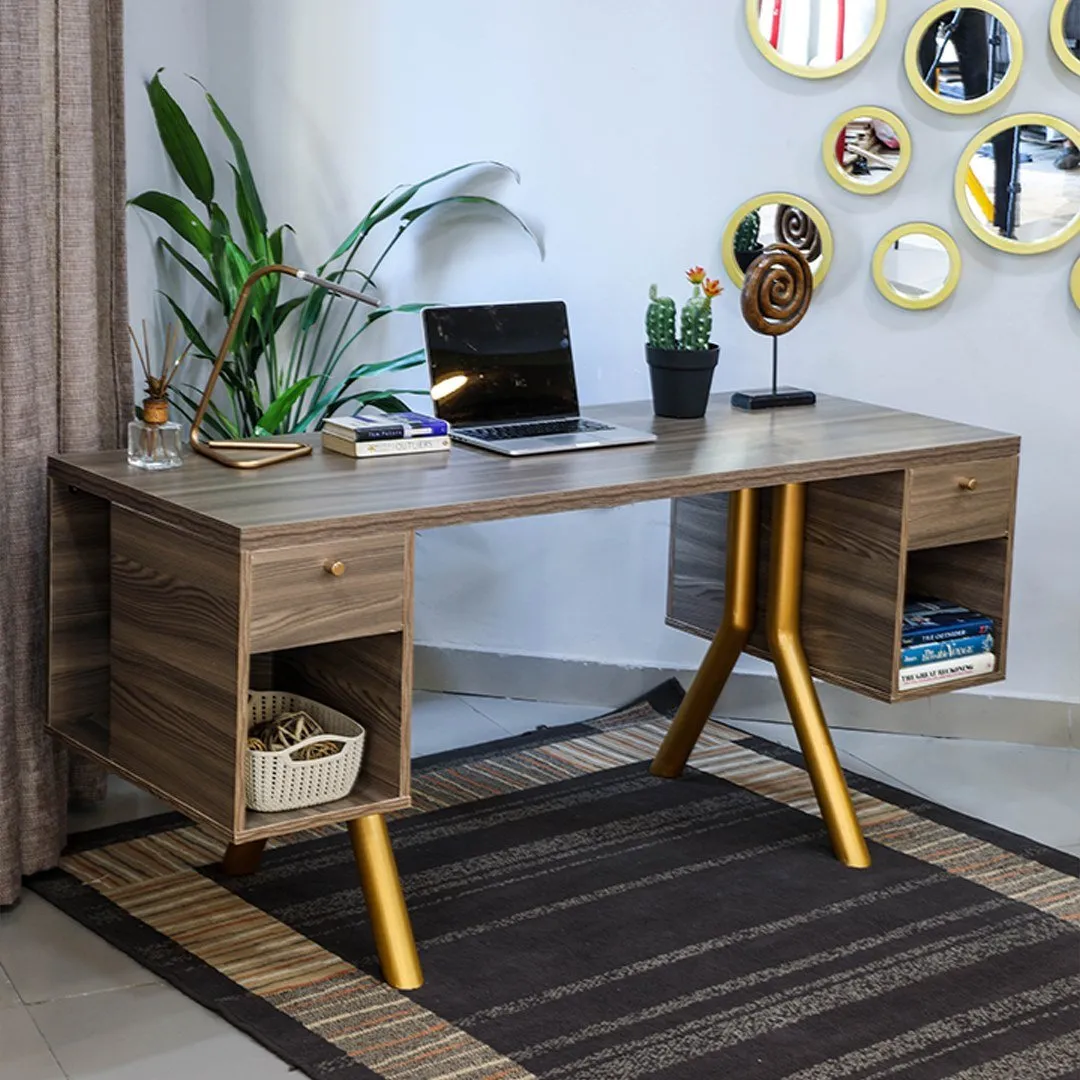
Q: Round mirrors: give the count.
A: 8